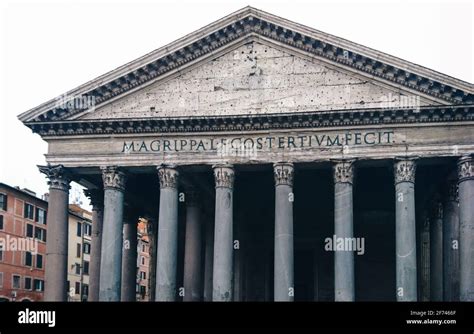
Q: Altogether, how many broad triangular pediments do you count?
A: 1